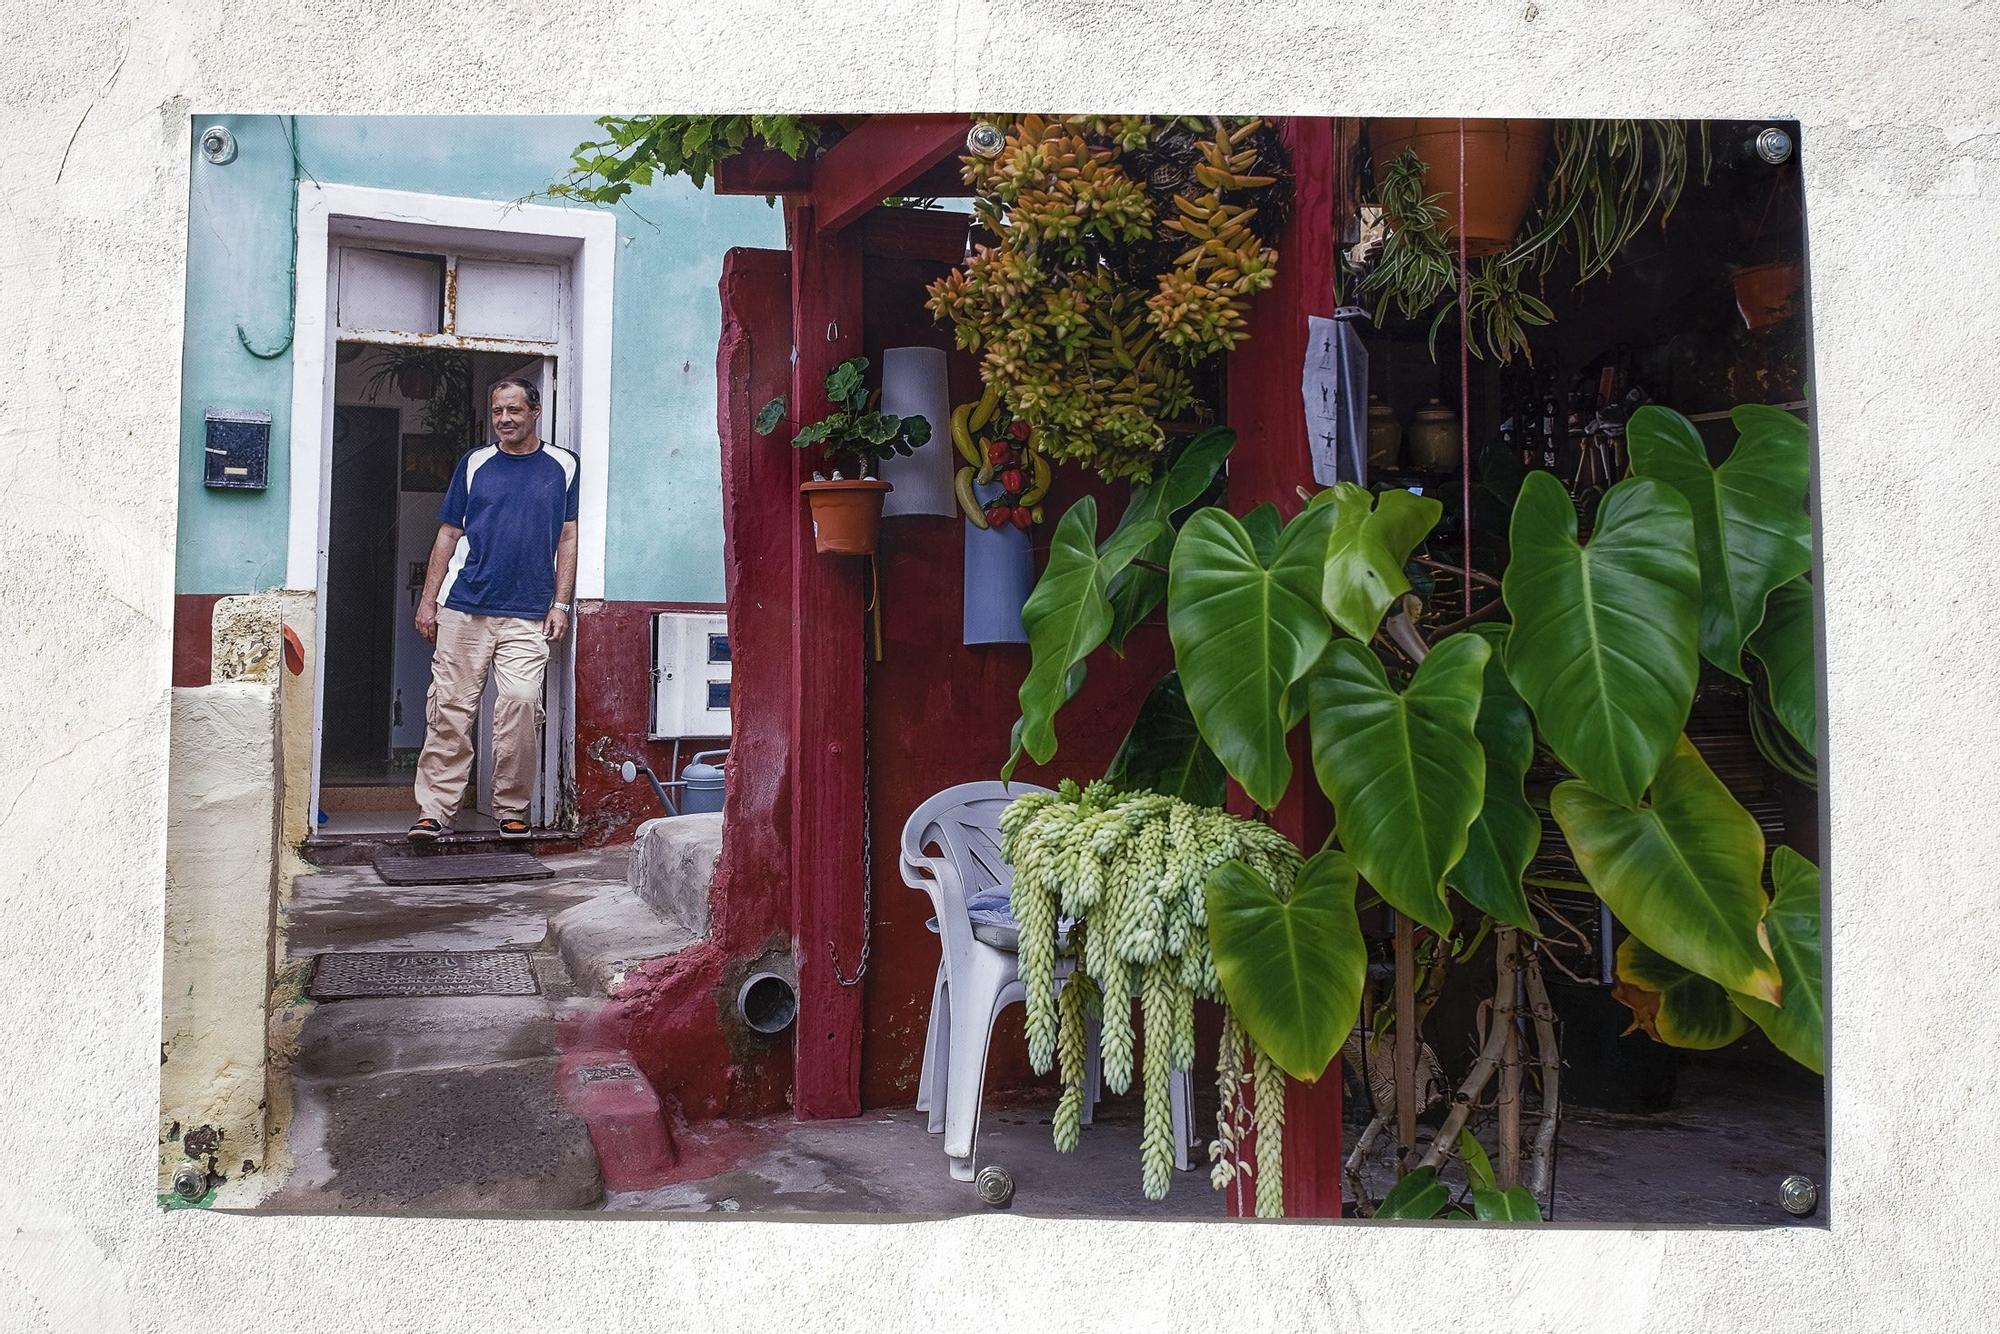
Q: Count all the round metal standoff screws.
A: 6